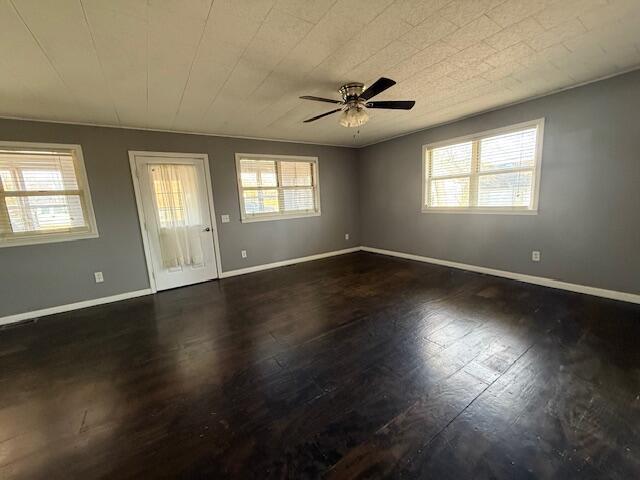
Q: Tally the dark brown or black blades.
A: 4